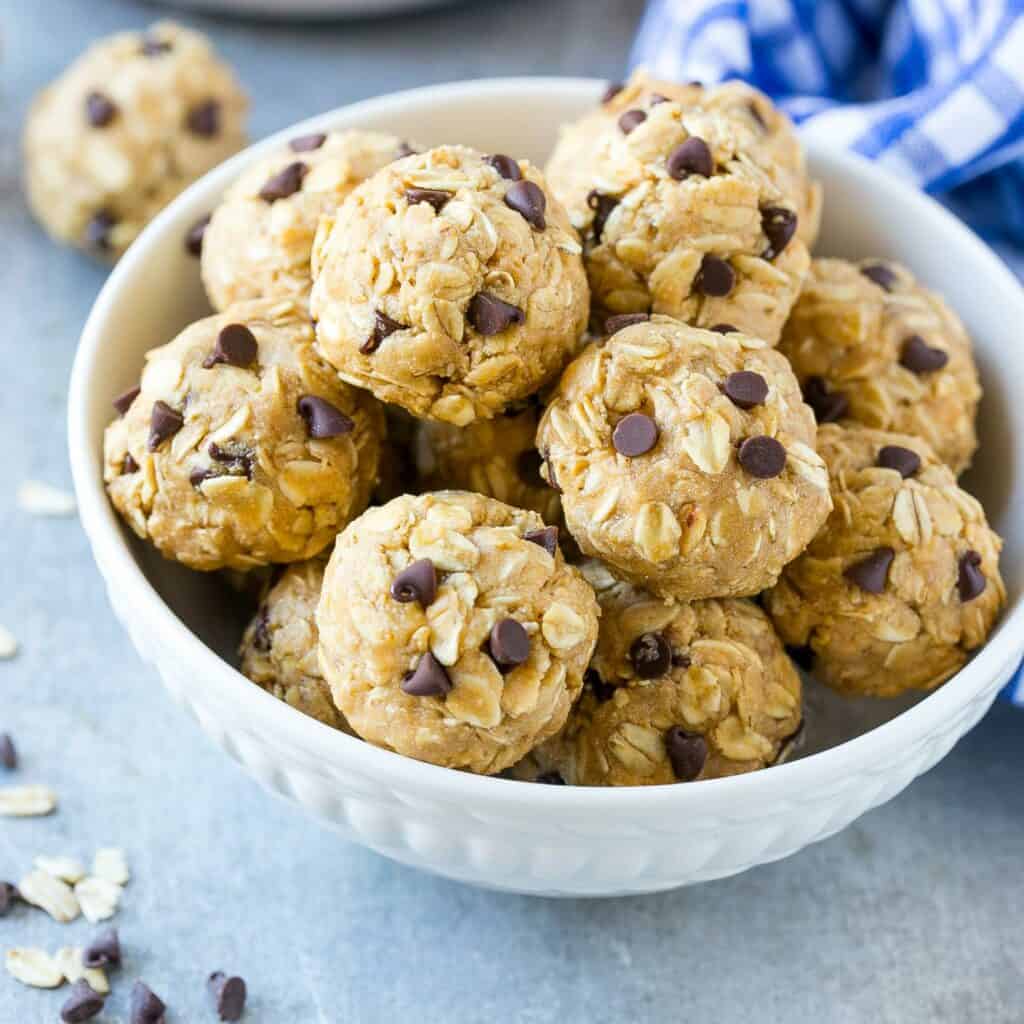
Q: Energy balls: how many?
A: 13